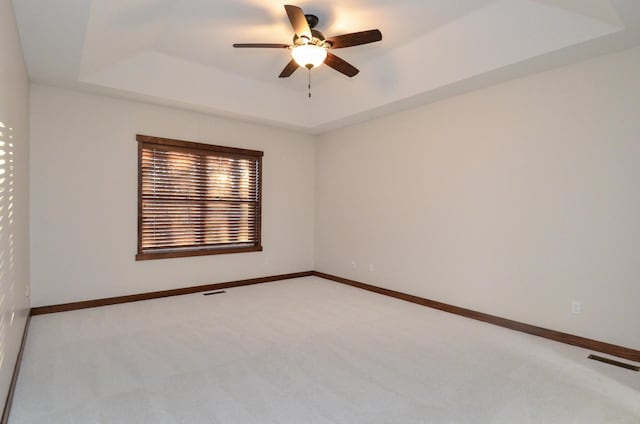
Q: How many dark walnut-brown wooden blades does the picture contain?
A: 5